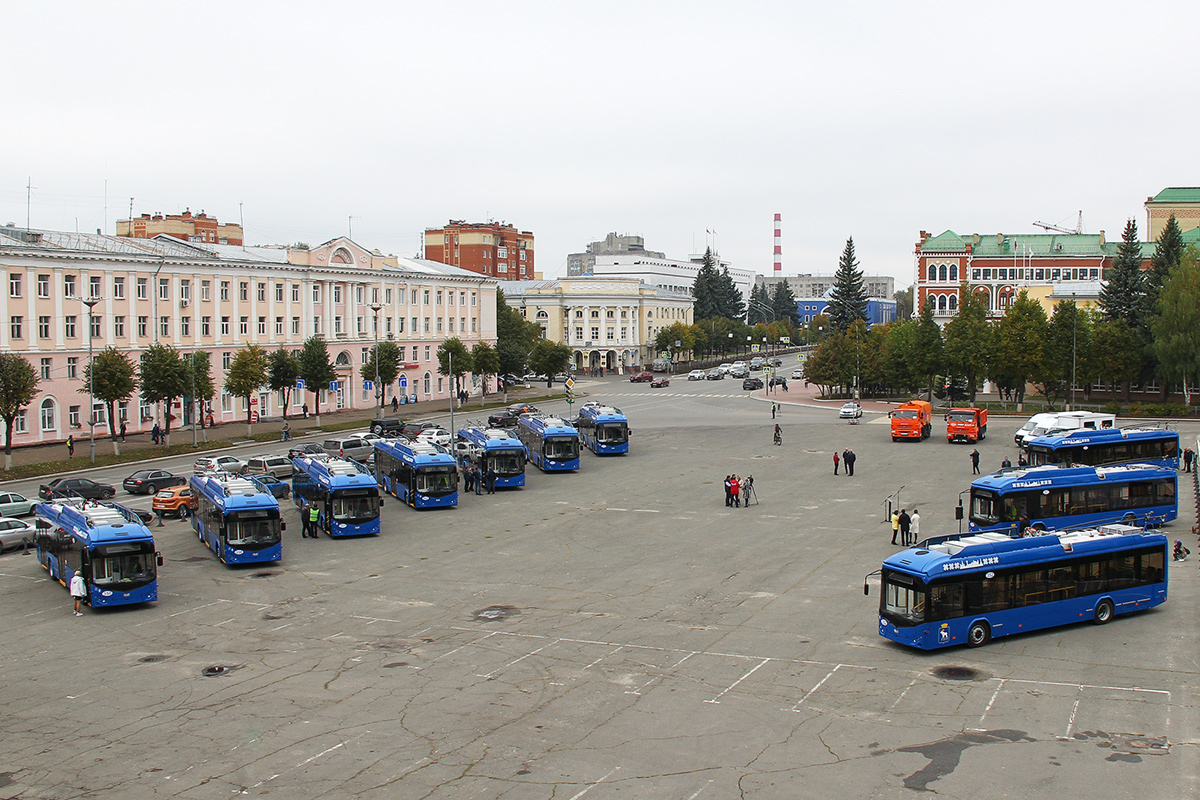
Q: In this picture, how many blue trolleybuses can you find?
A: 10